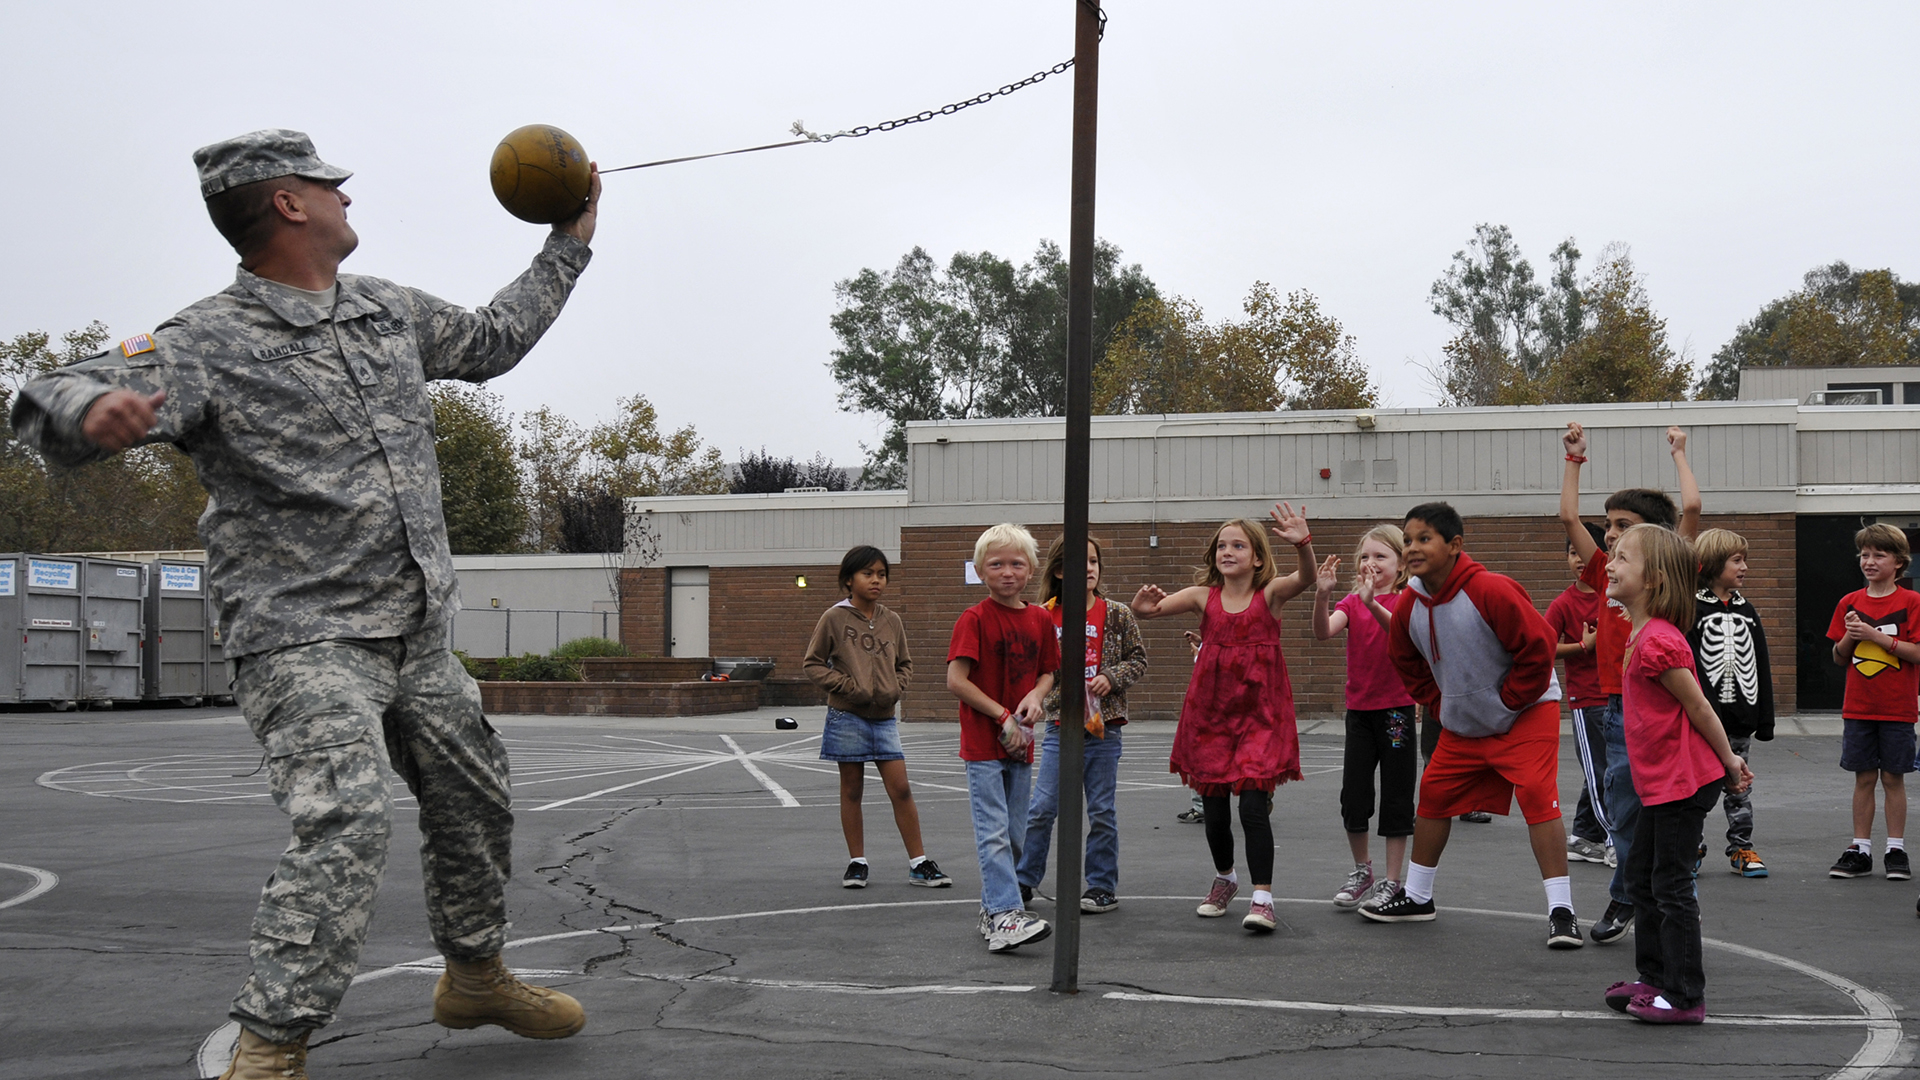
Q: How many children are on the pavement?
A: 11